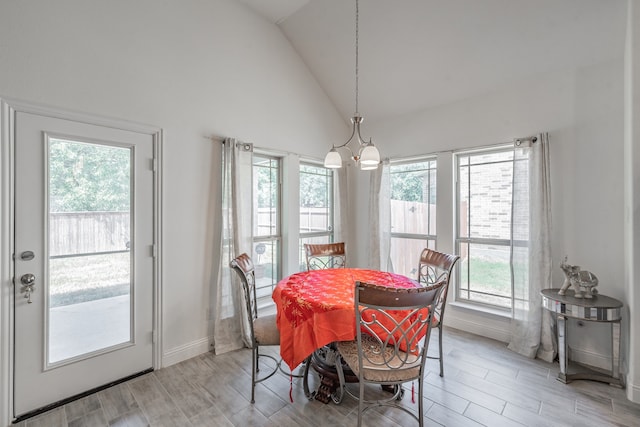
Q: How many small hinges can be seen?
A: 3